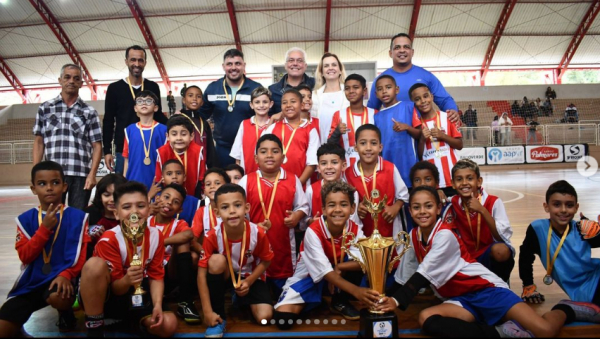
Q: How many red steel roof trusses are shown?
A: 8